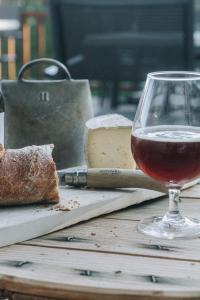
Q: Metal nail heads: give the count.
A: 5